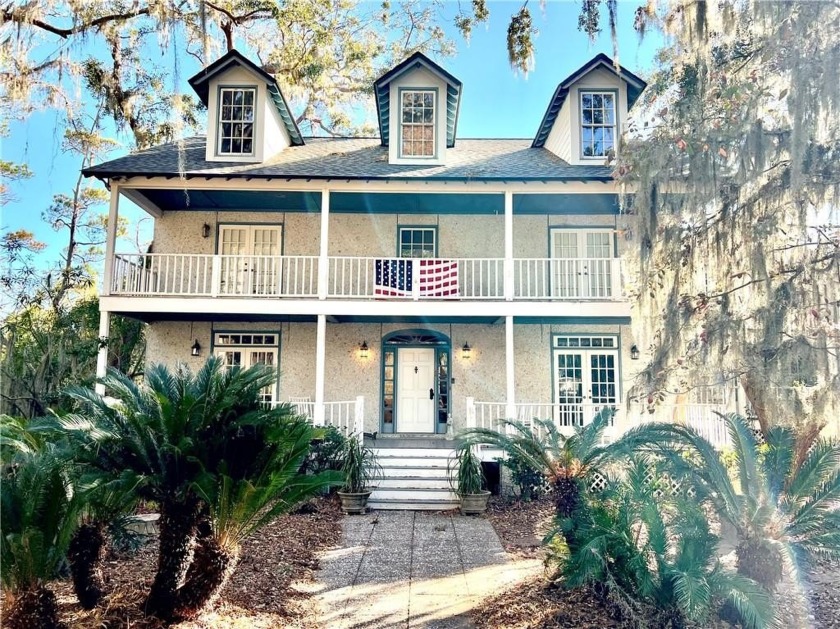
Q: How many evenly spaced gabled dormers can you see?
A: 3